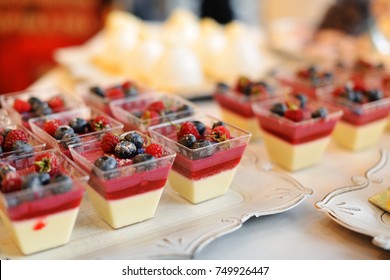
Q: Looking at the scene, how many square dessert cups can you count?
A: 13